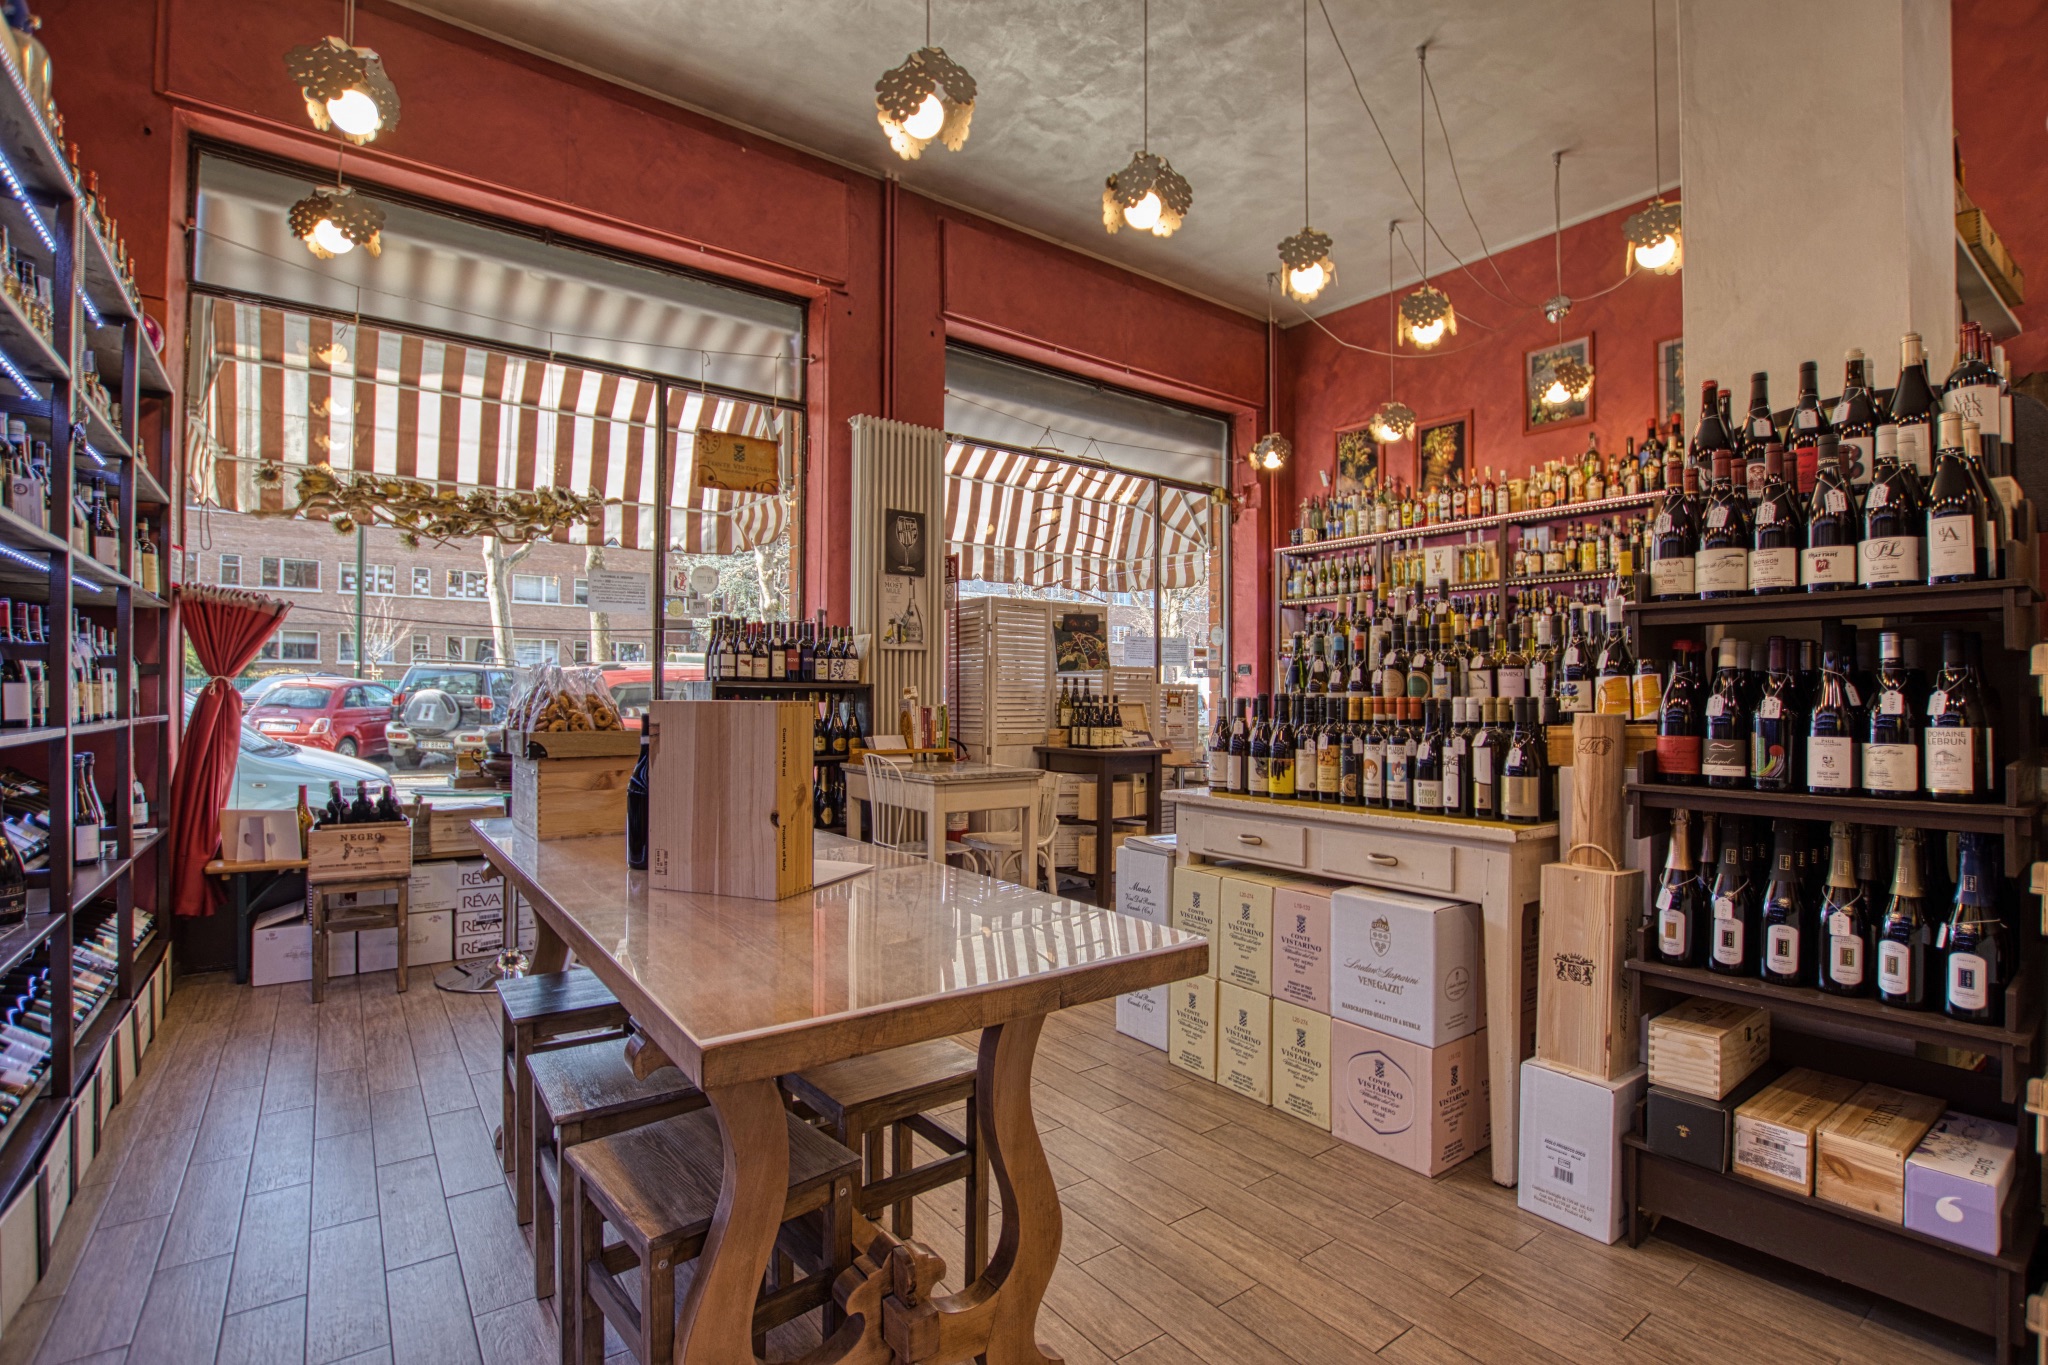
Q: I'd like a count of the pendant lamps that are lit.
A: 10